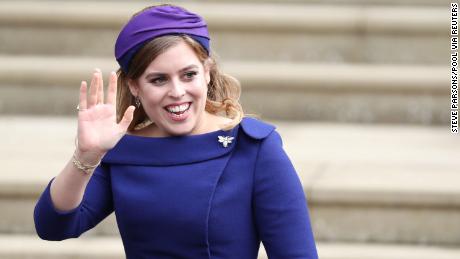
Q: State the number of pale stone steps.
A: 4